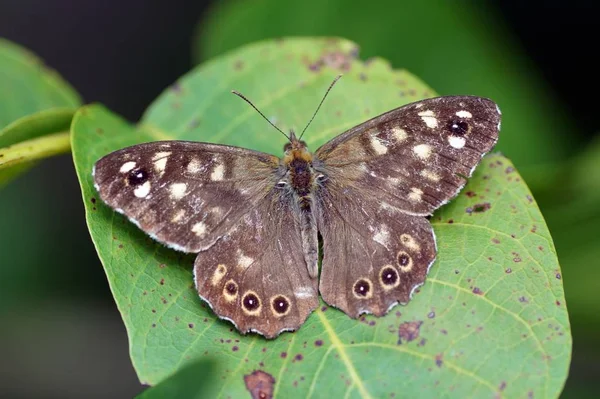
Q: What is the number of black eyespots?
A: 8